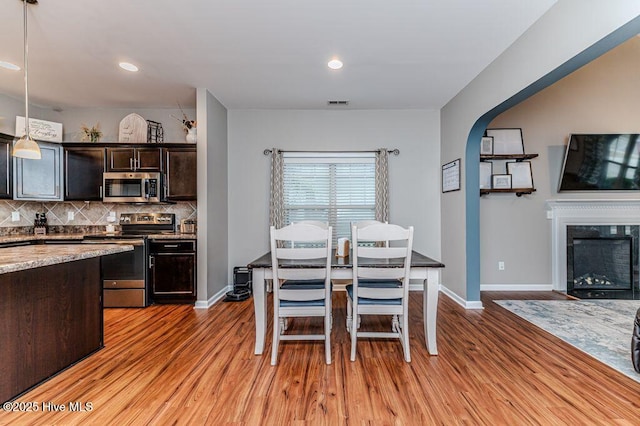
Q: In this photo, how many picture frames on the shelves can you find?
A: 5